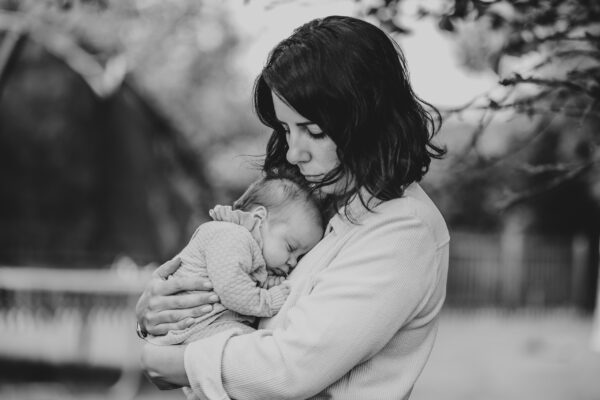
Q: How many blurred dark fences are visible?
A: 1